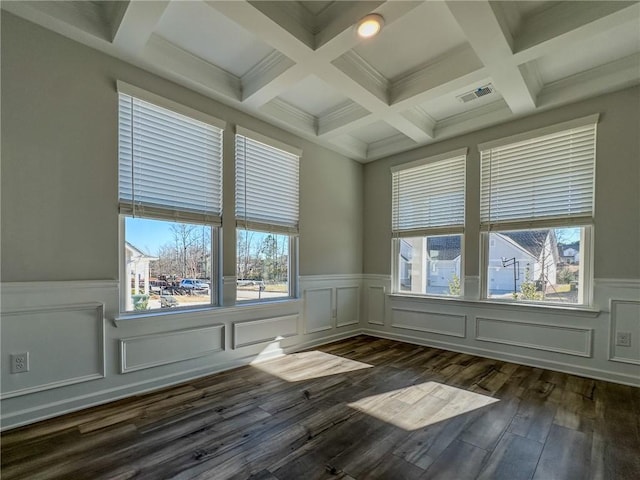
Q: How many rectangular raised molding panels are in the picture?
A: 9